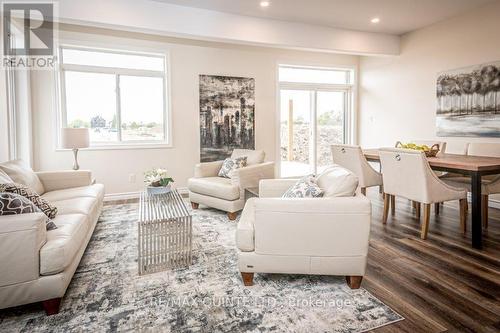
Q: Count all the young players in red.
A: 0